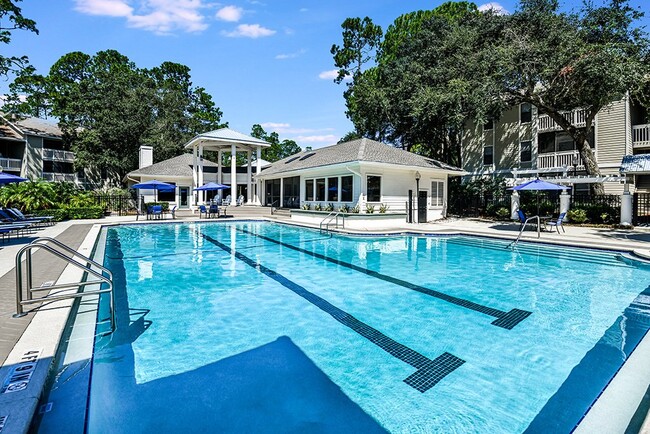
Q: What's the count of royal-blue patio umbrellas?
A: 4